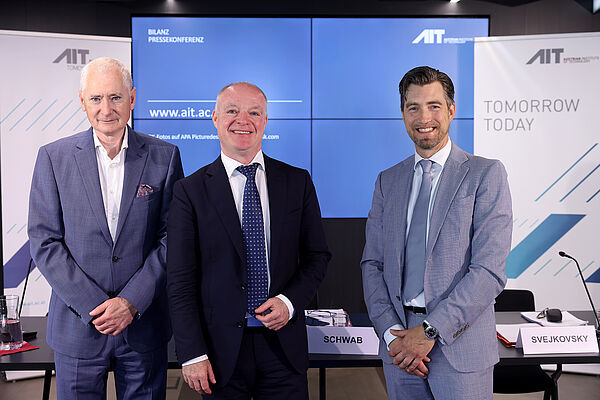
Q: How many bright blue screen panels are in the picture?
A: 4